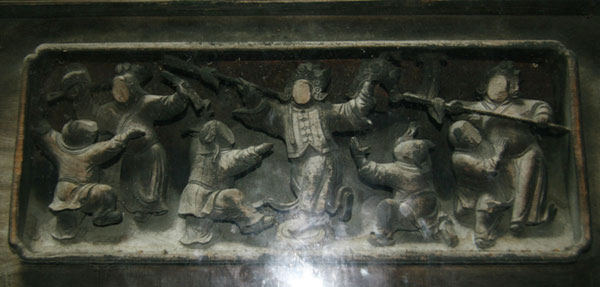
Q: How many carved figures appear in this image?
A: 7